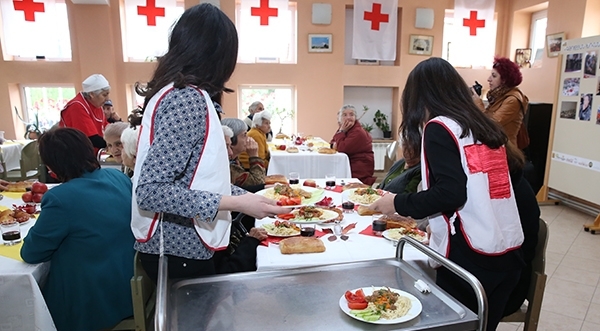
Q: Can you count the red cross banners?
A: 5